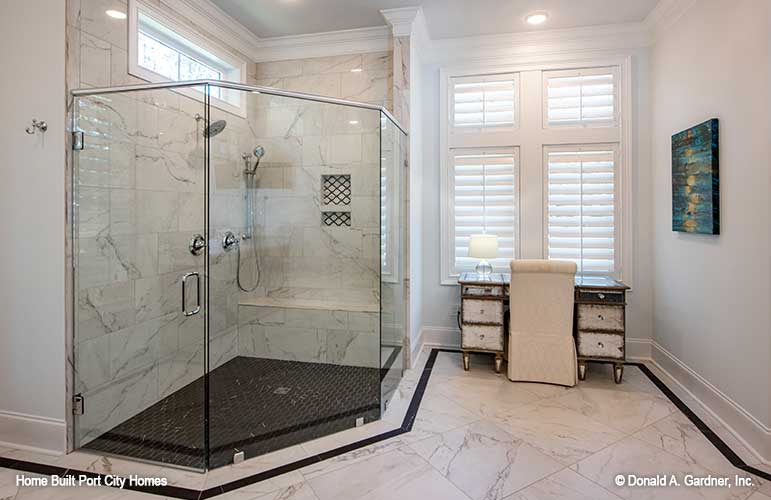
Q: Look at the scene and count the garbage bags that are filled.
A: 0